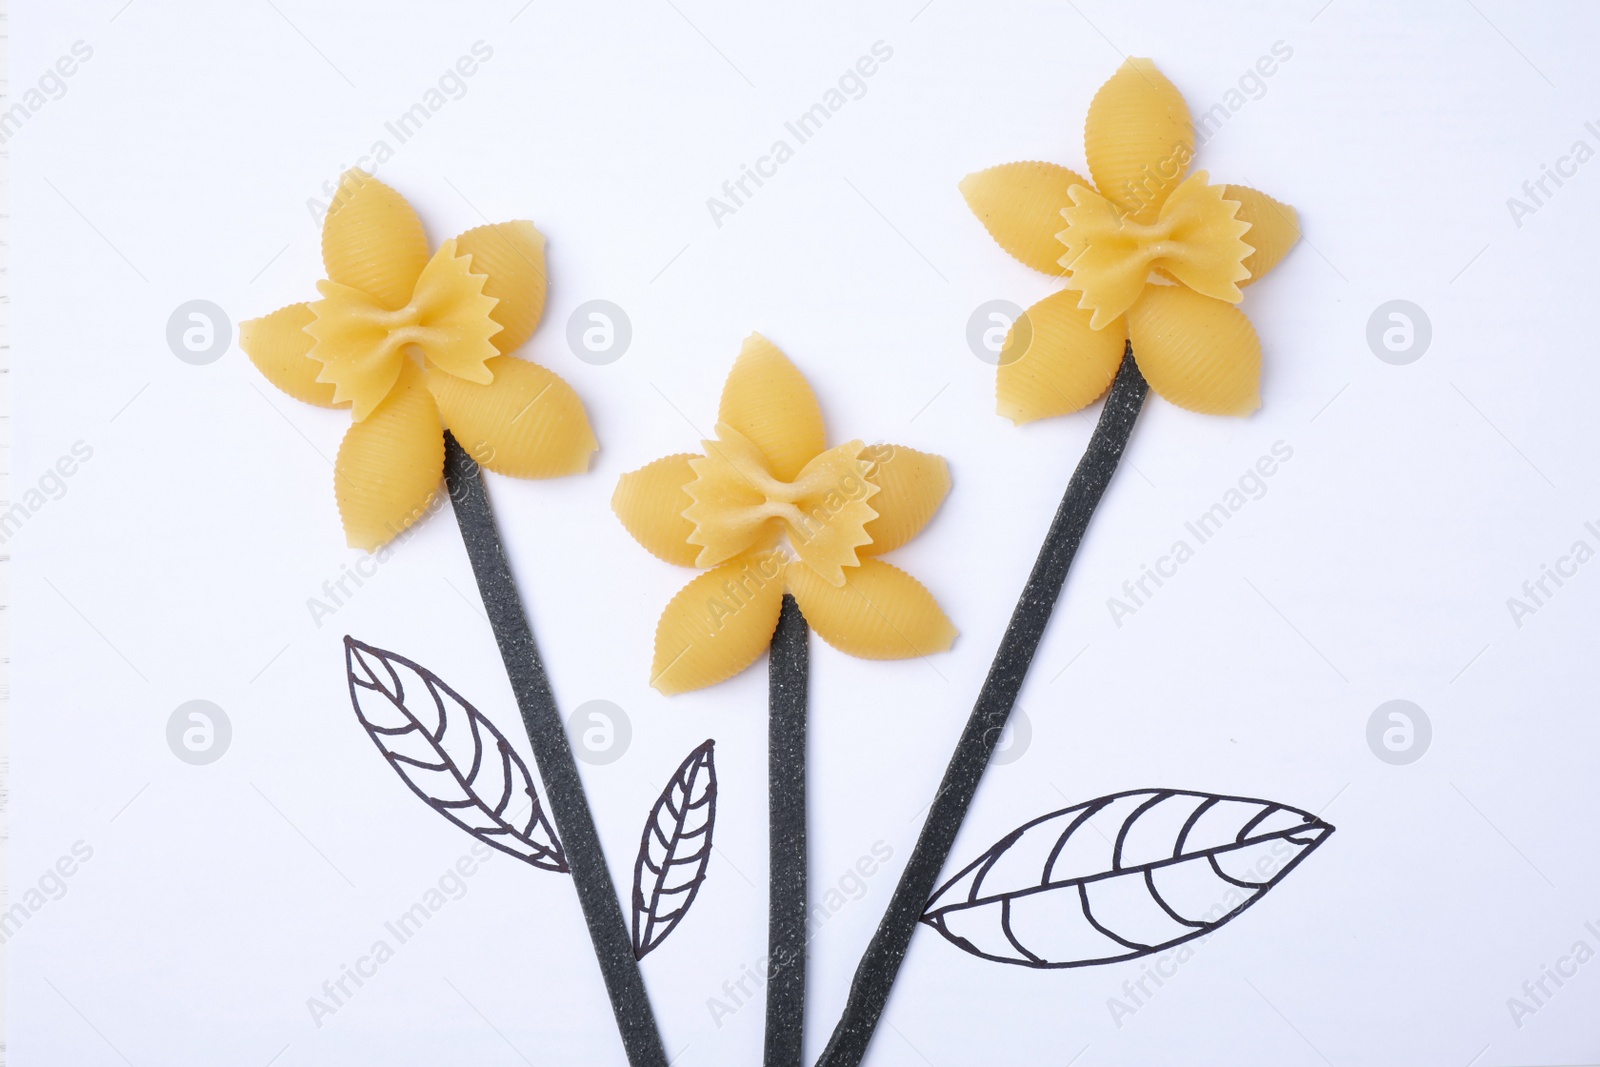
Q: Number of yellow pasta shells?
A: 15